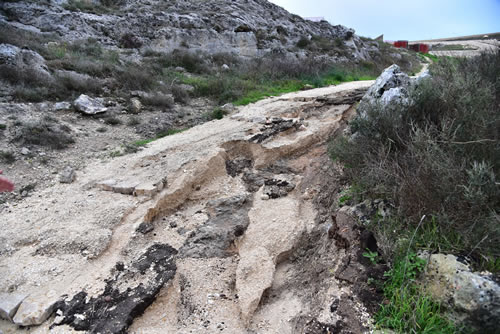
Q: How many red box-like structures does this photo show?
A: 2